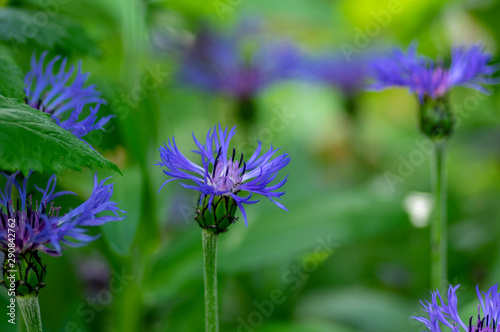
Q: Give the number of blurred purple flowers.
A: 2